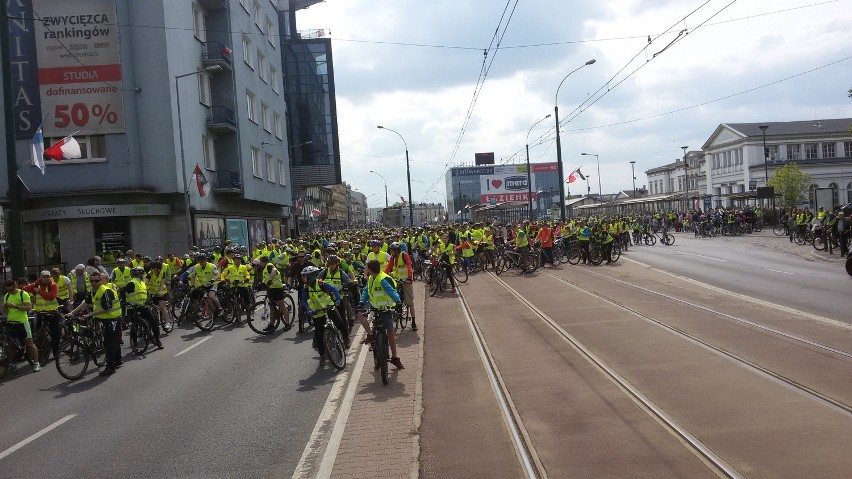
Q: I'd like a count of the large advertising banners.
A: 2